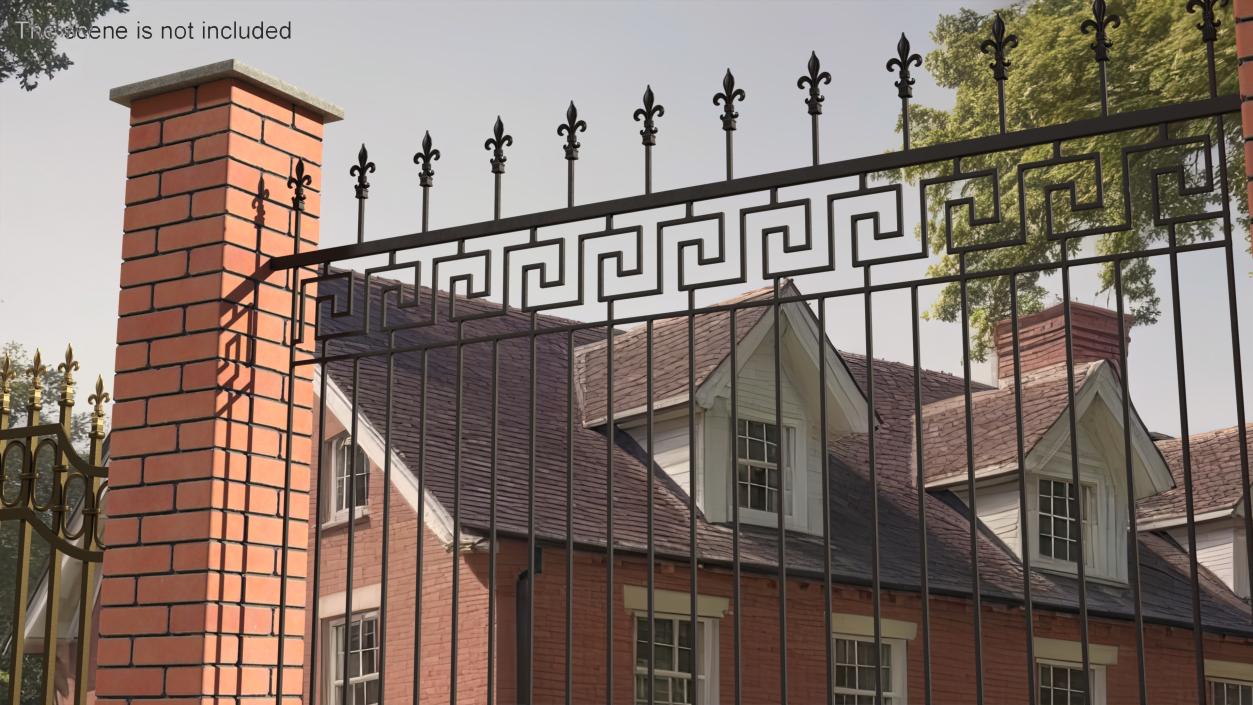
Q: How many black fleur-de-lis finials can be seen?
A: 12